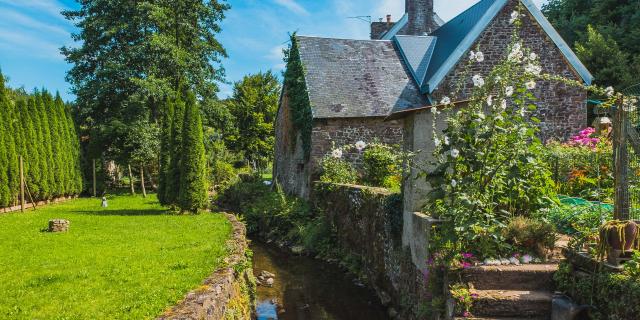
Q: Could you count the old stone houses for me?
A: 1